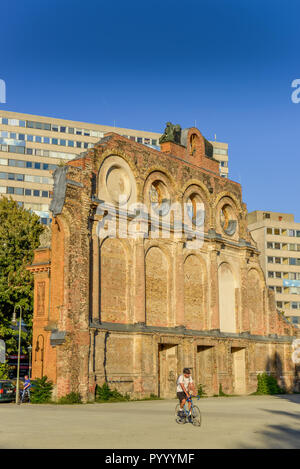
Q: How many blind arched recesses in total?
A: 5